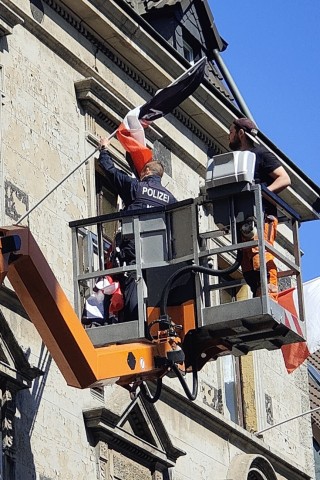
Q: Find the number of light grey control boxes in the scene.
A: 1